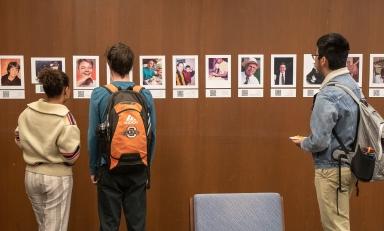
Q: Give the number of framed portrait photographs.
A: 12